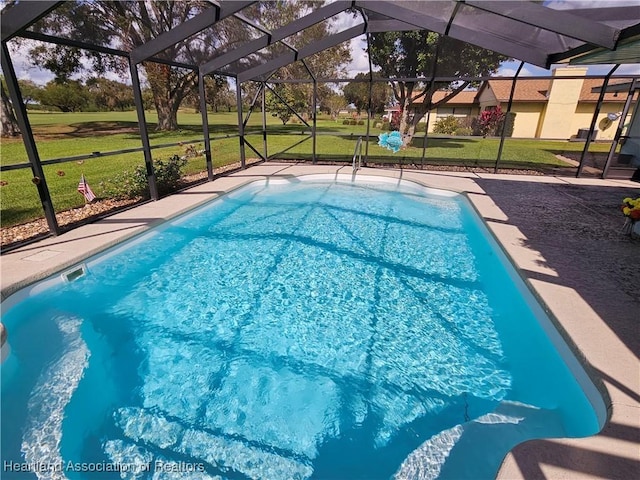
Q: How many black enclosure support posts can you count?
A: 11